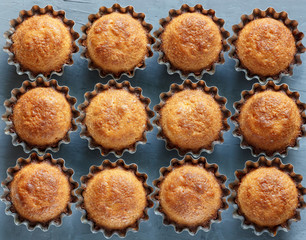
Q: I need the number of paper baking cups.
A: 12